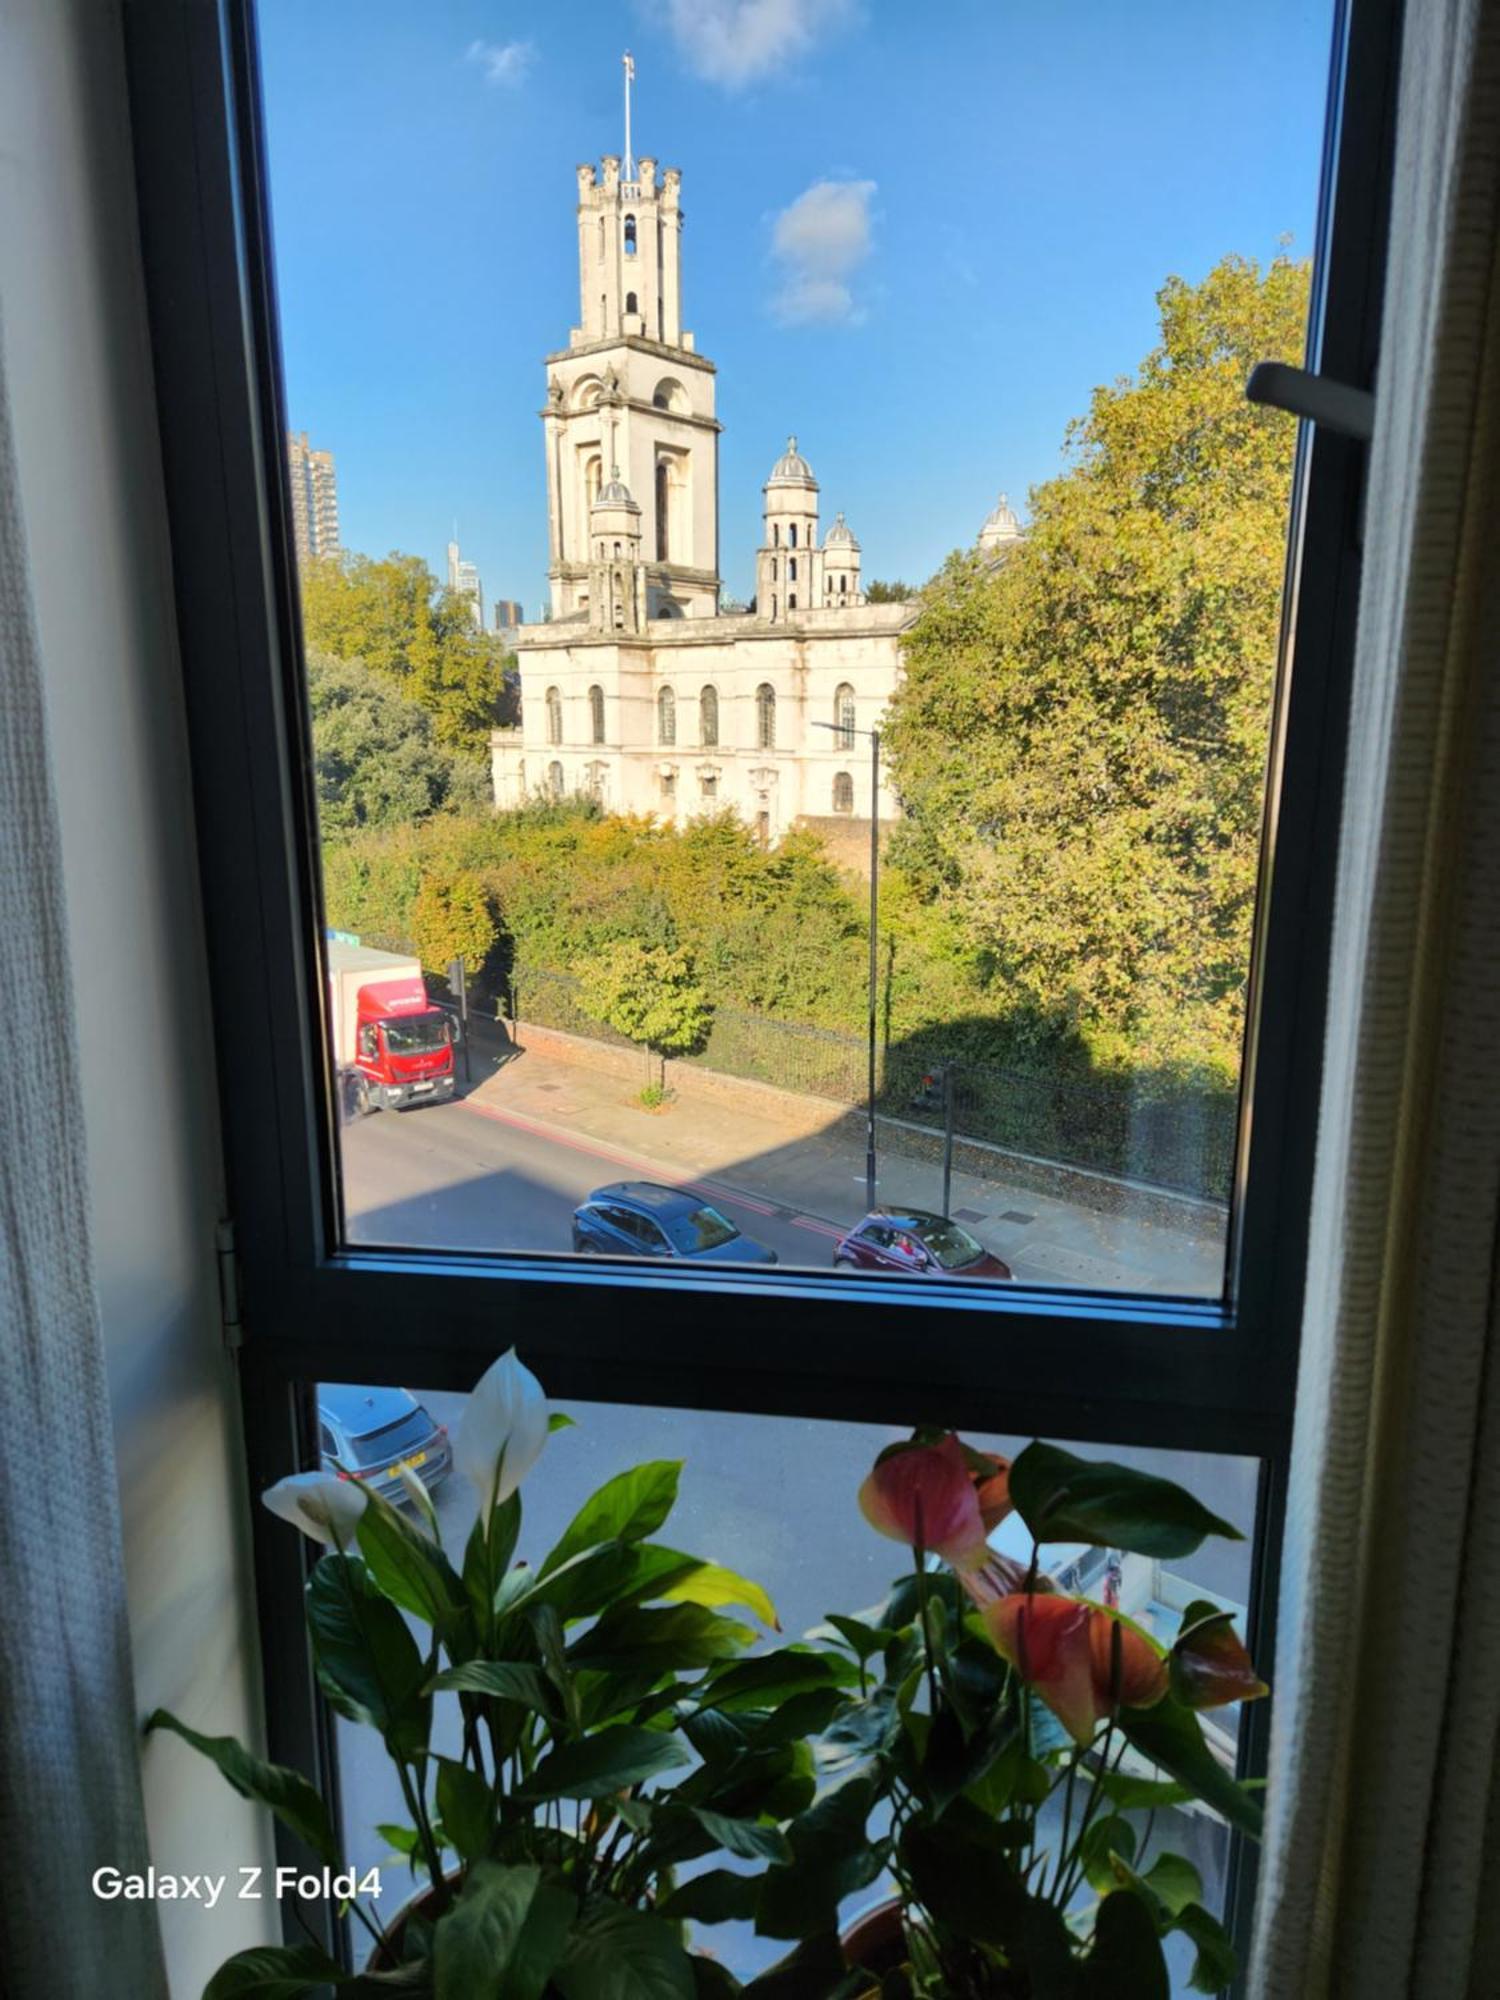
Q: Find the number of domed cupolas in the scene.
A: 4